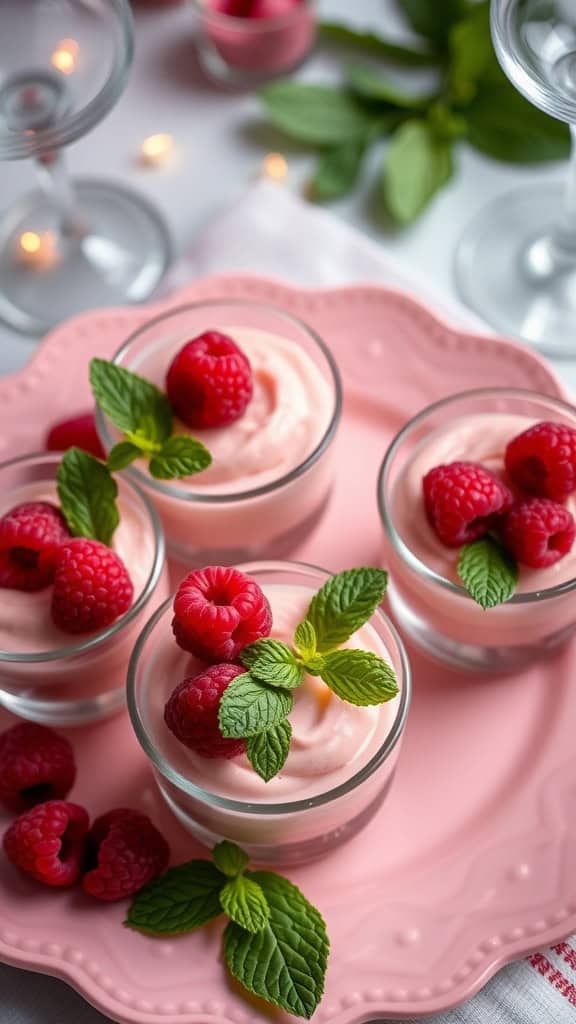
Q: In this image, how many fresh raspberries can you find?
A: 12